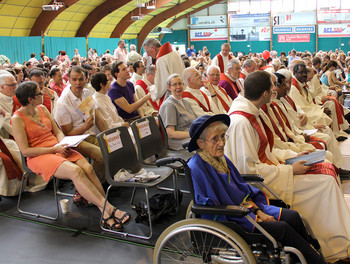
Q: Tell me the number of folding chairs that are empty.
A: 2